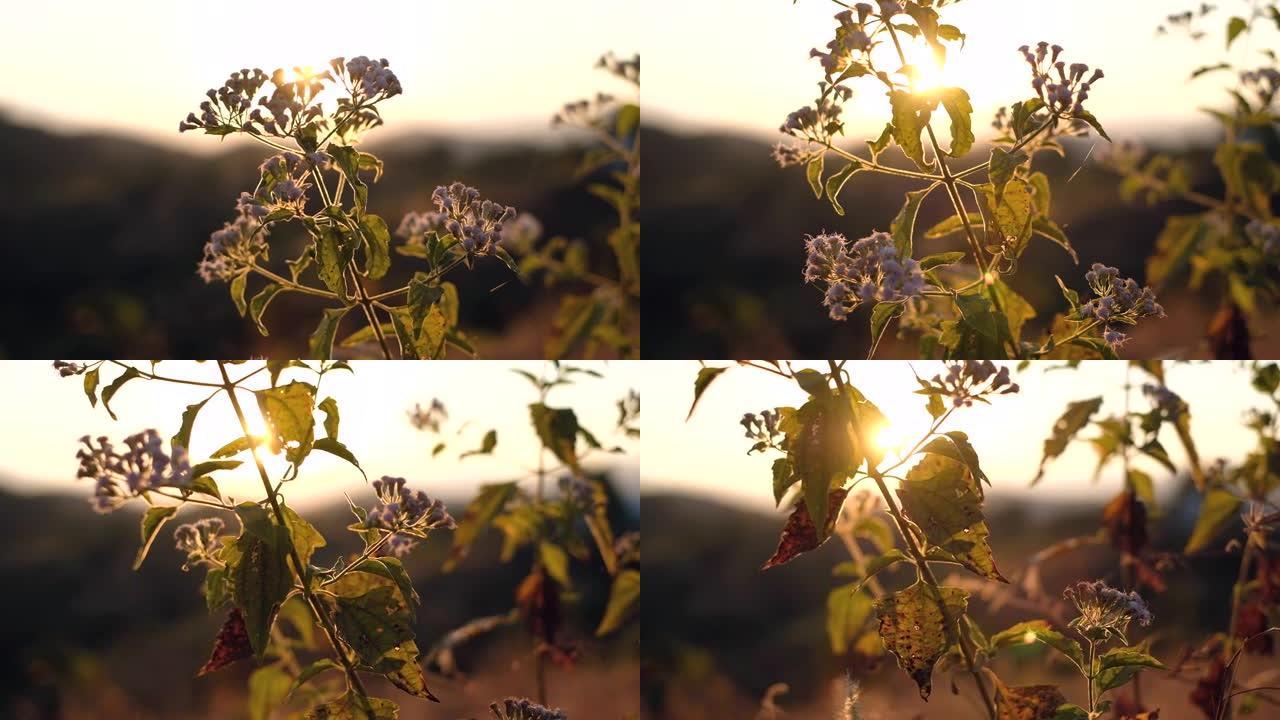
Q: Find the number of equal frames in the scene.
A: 4